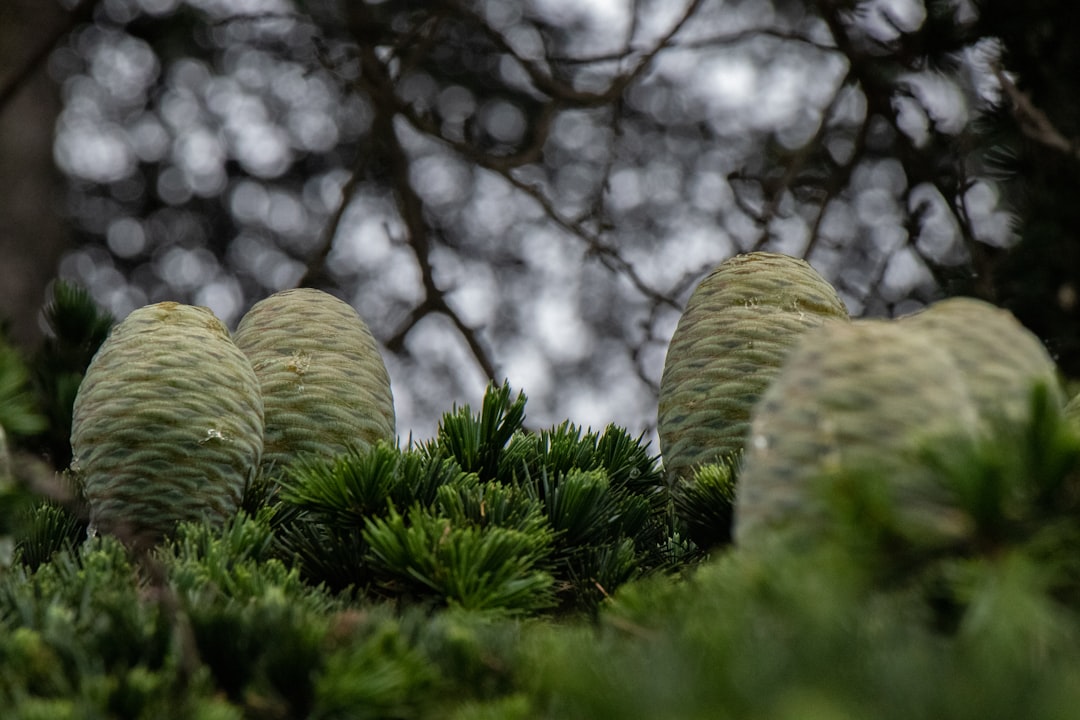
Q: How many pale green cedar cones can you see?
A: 5